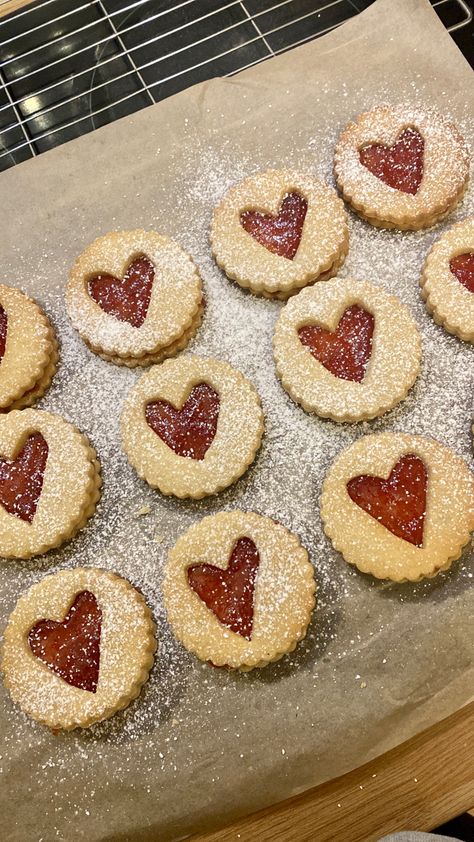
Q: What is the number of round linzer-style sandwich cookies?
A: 11